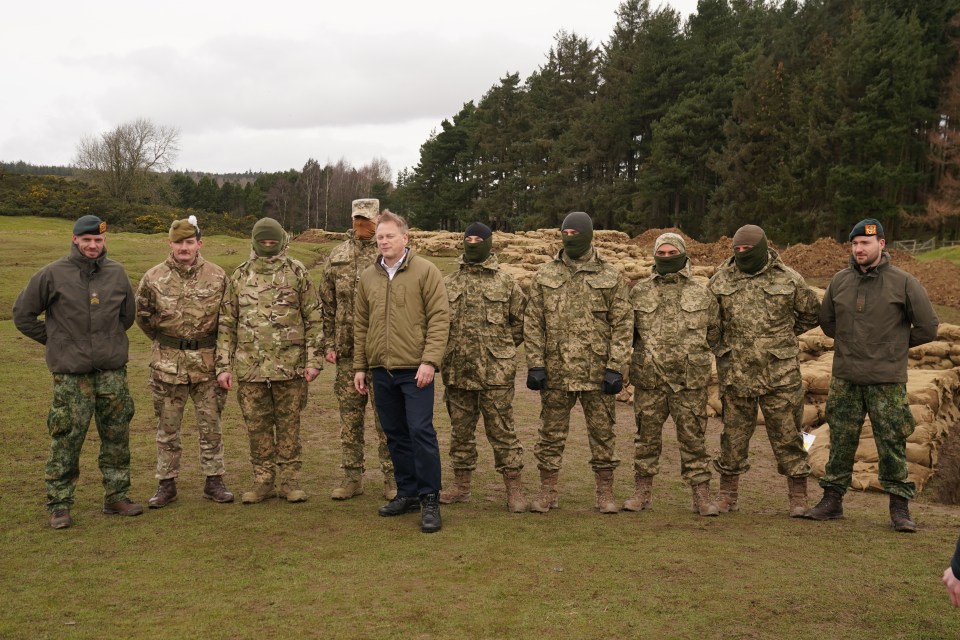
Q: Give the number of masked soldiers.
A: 6